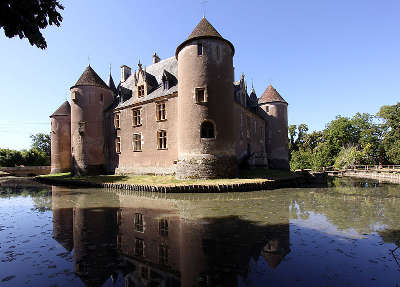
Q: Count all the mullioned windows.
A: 7